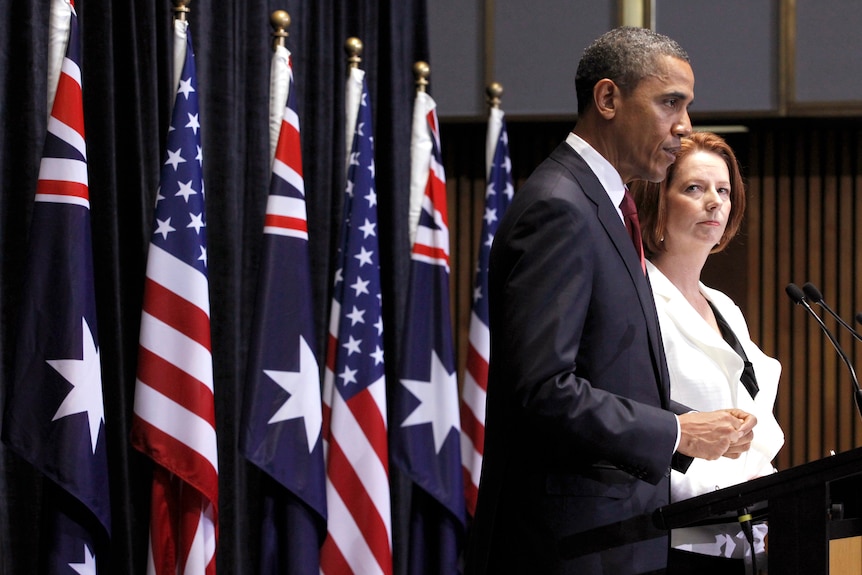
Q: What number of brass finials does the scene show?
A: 5